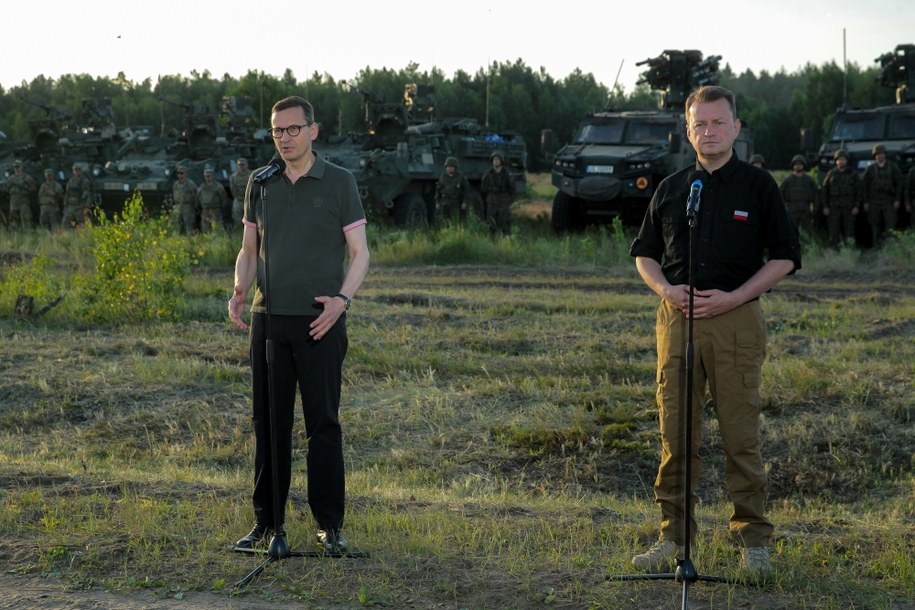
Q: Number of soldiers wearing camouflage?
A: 13